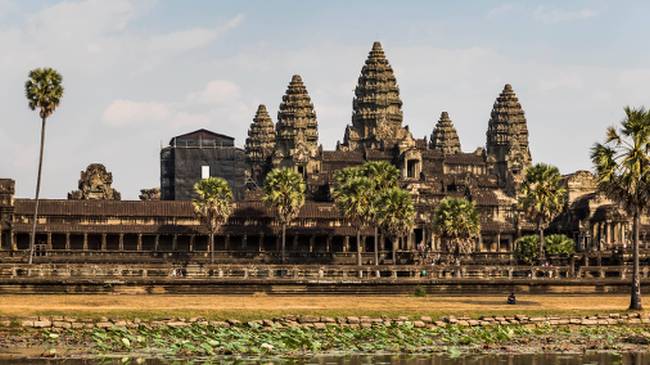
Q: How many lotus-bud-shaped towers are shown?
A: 5